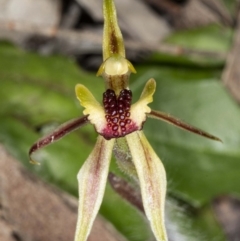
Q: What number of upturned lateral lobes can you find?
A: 2